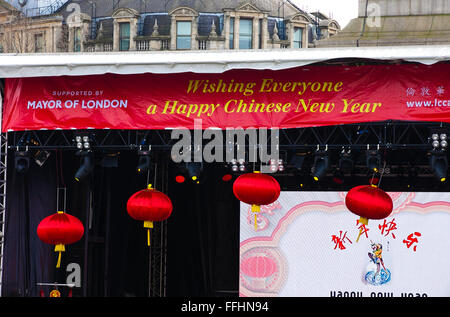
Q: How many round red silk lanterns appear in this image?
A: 4